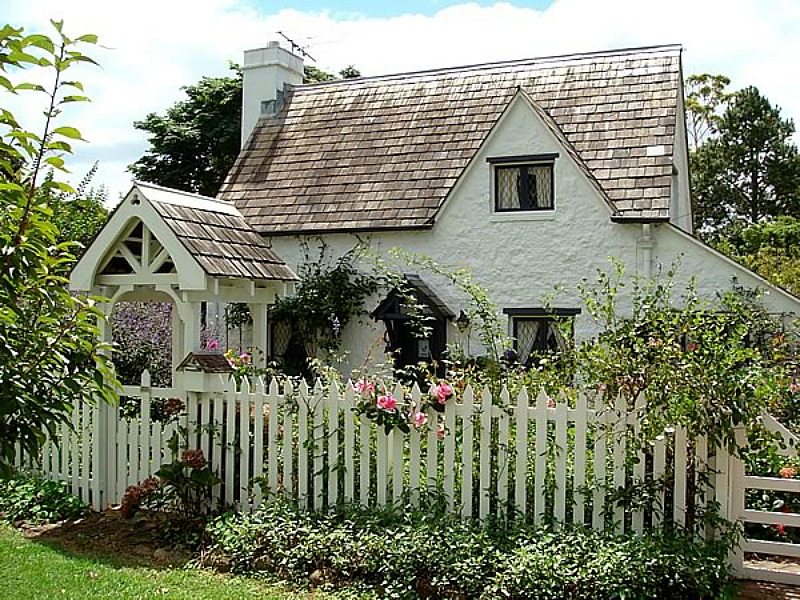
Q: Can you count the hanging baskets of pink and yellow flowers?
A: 0